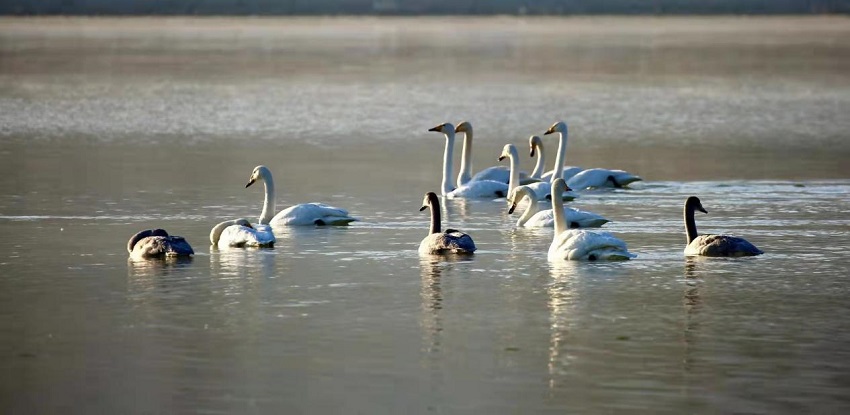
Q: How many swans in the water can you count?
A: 12